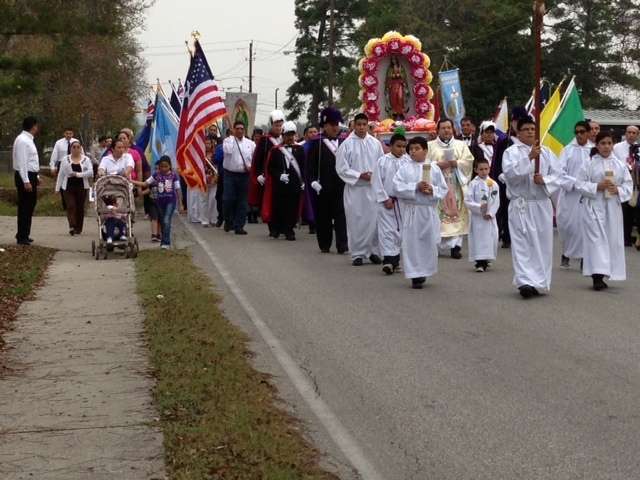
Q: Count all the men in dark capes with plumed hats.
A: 5